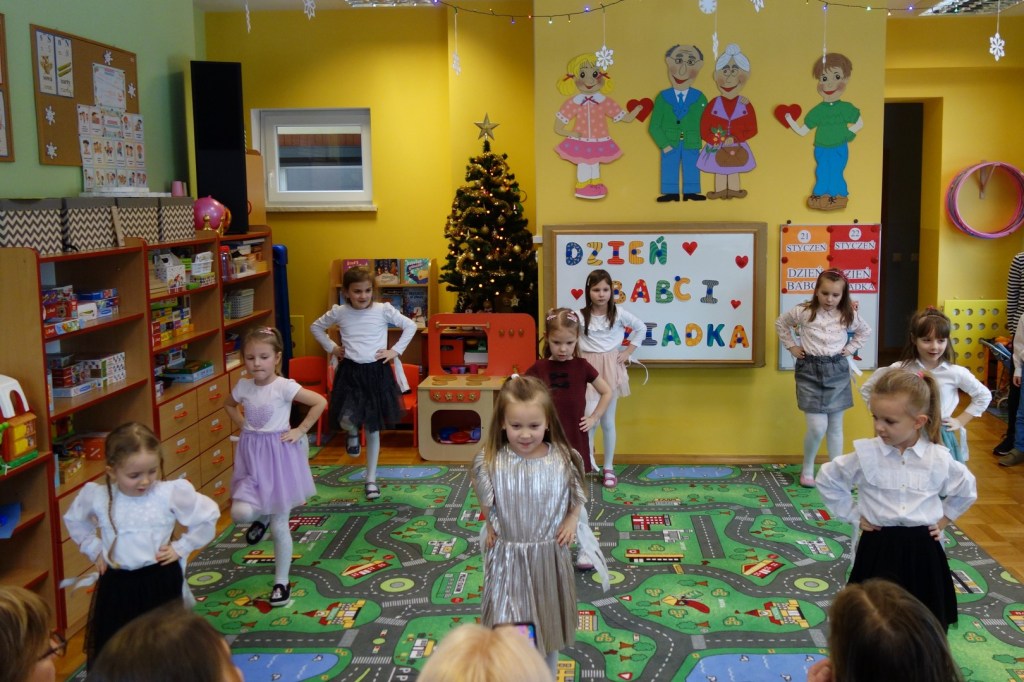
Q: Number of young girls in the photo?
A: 9